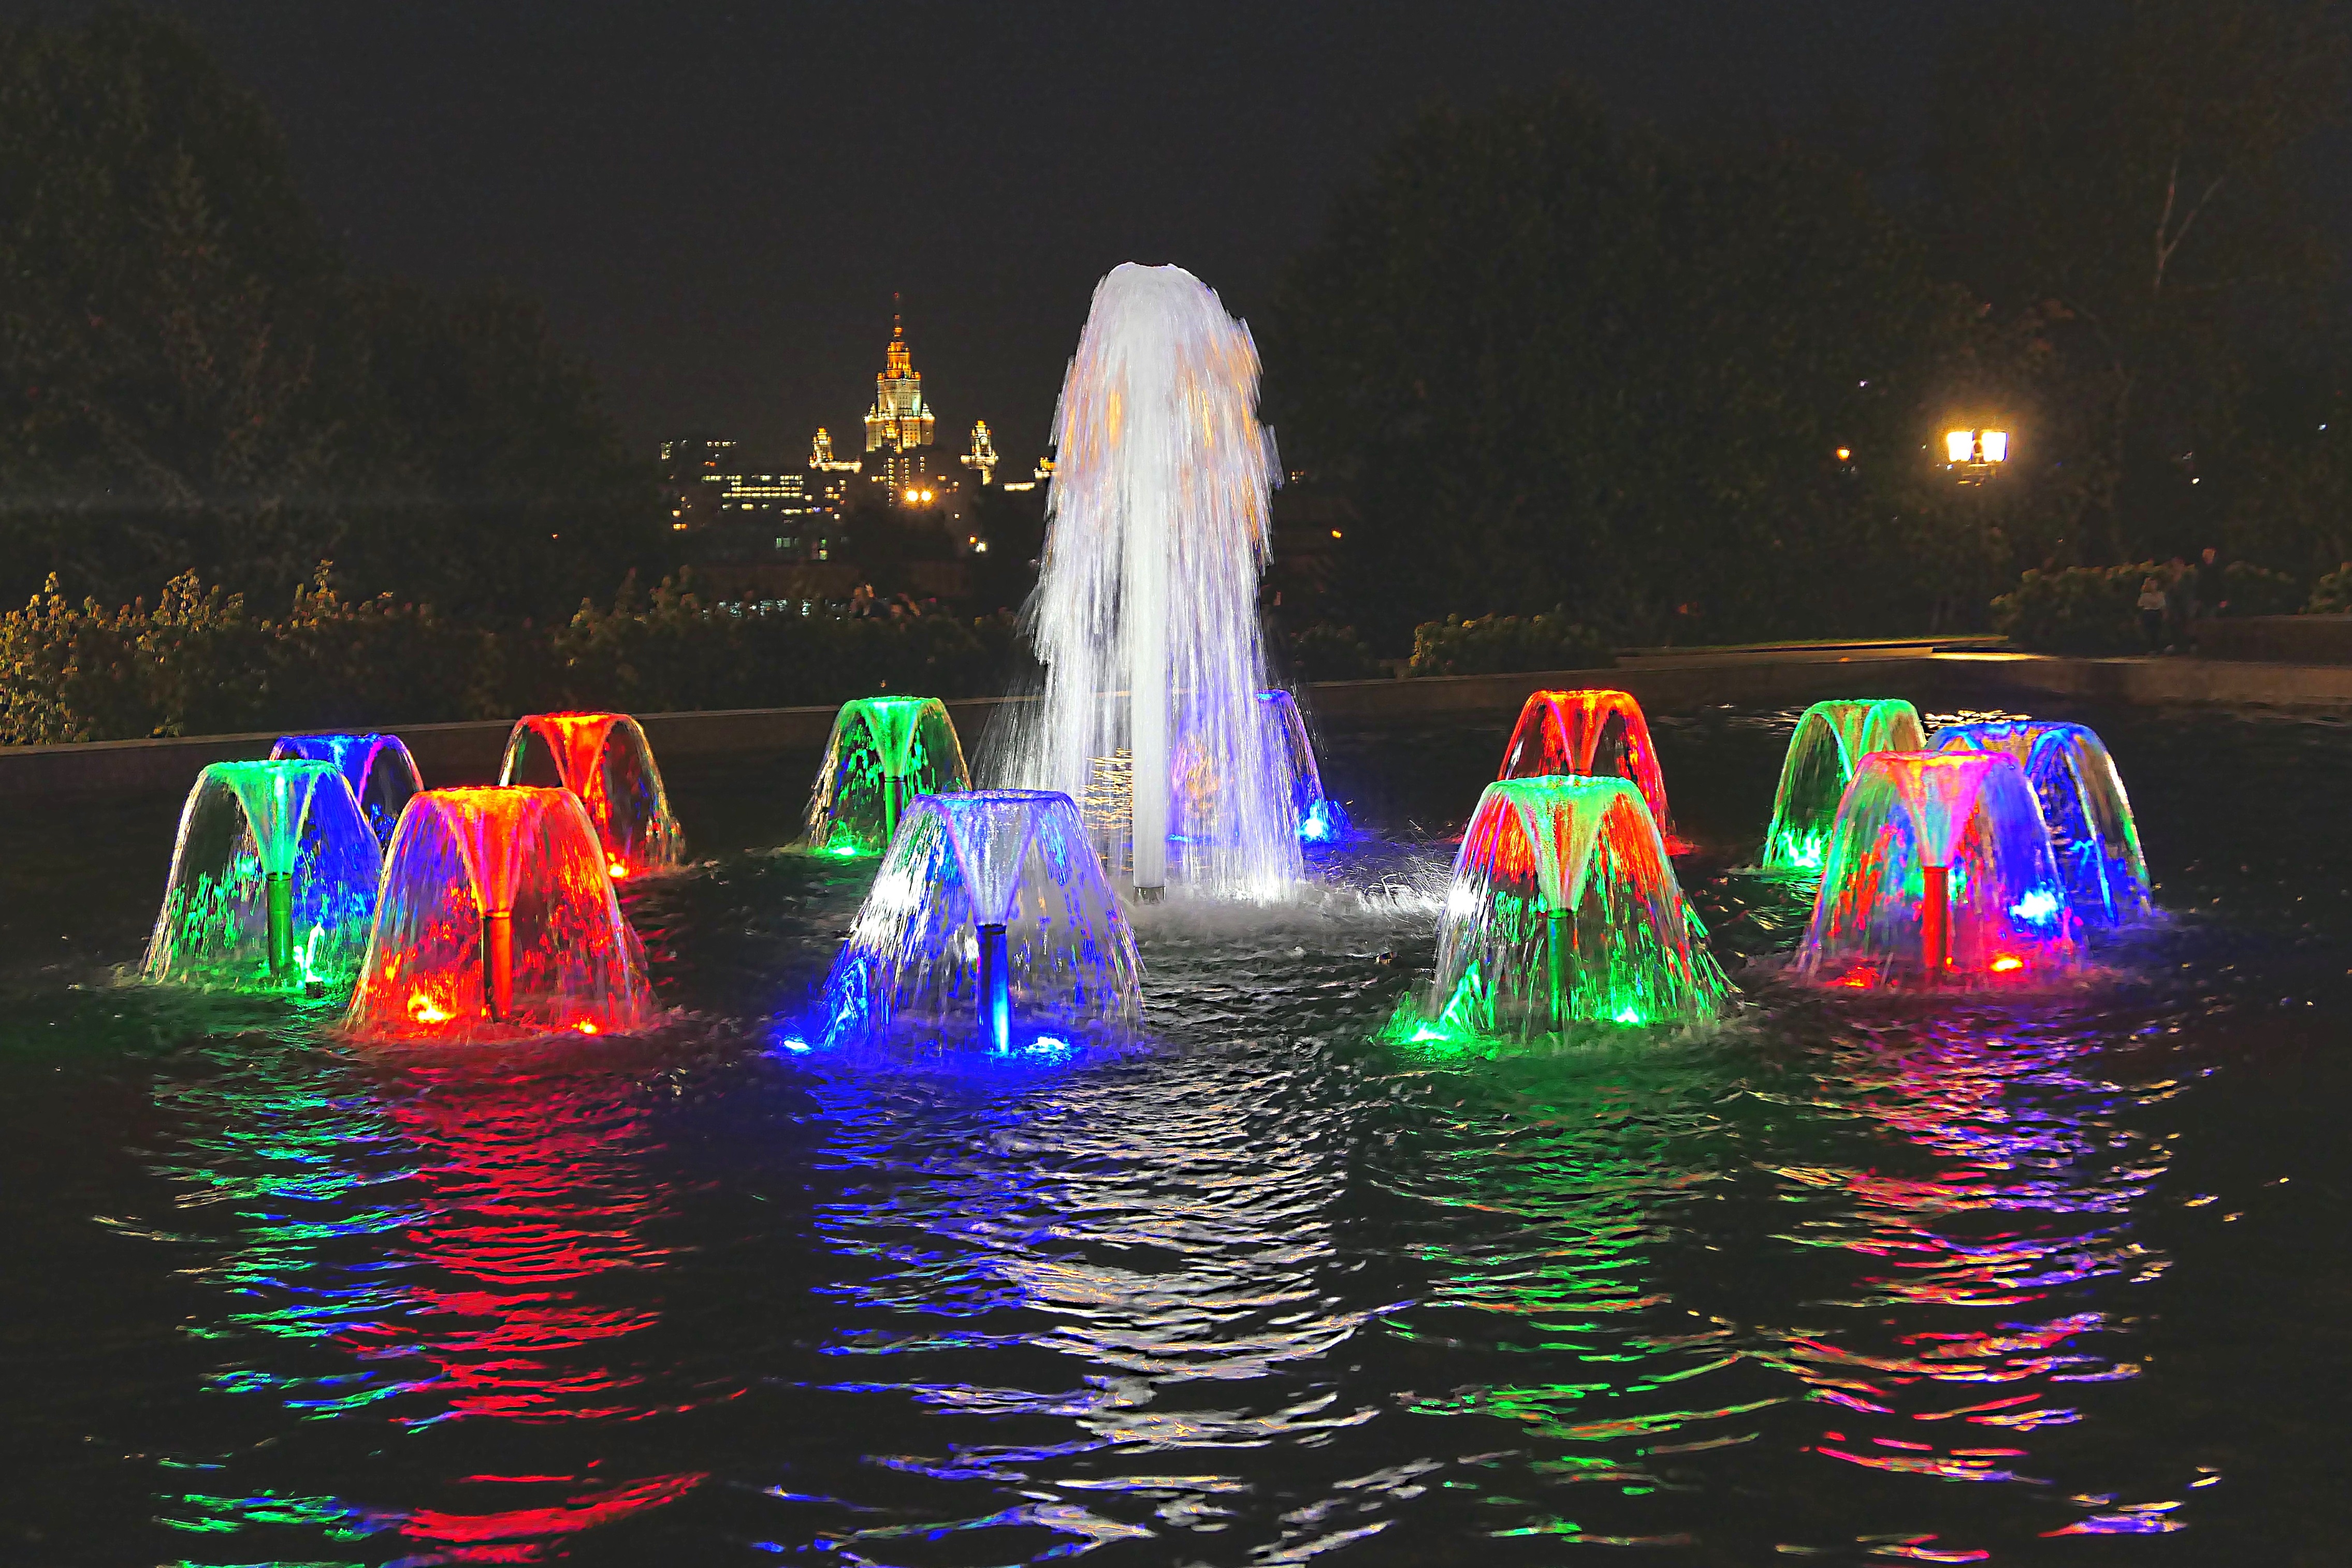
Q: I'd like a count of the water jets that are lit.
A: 13